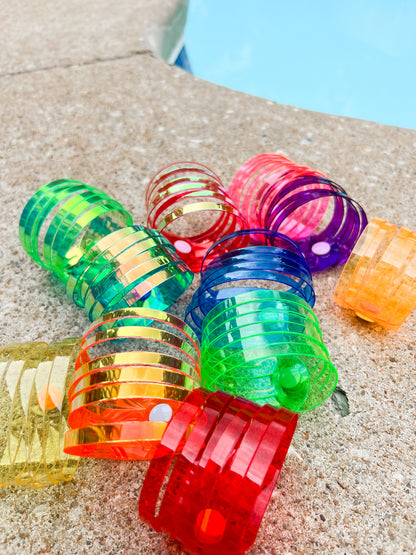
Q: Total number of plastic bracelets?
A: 11